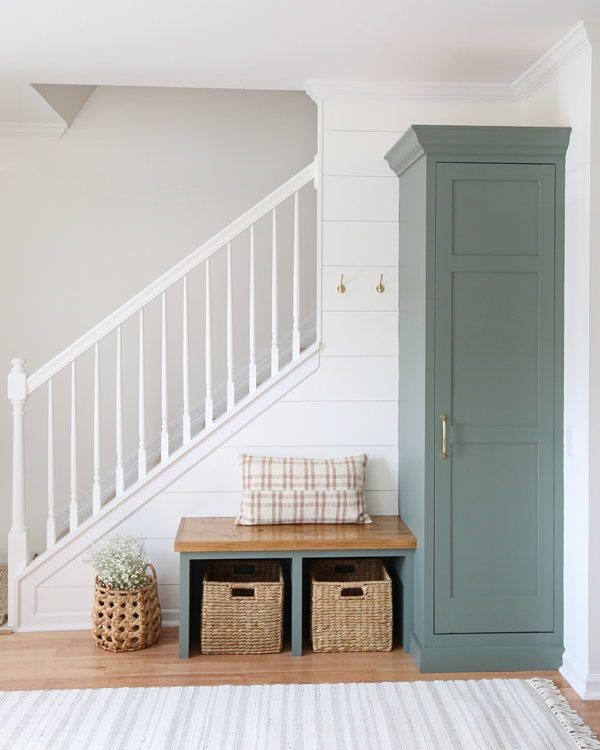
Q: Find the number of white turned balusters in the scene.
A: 12